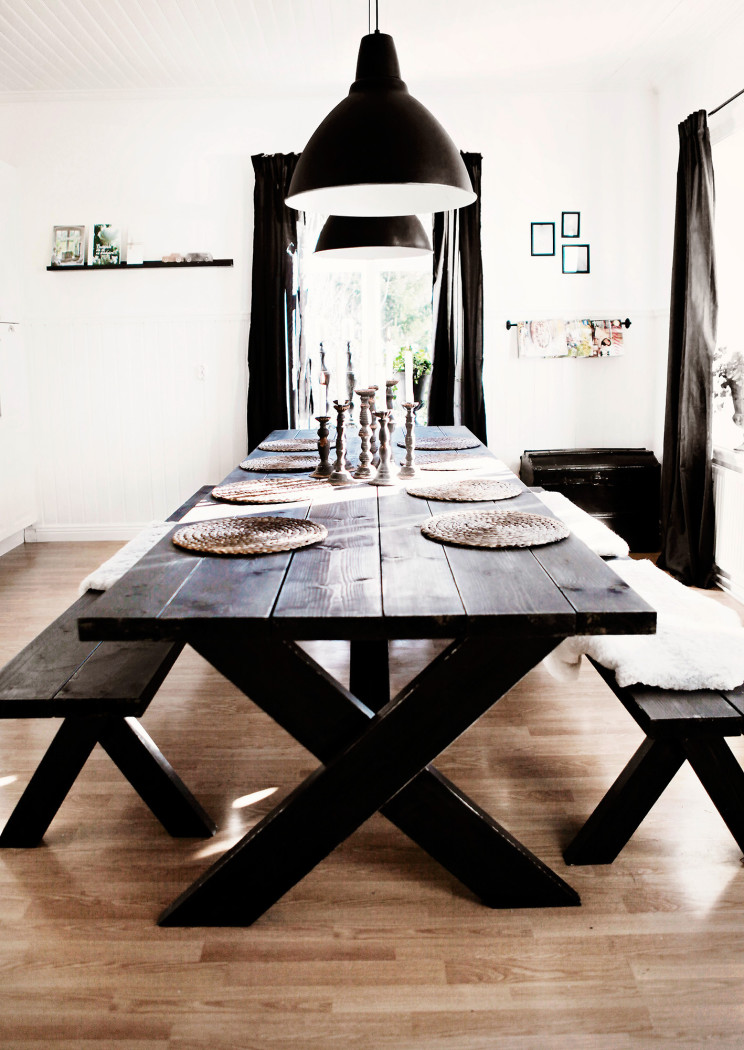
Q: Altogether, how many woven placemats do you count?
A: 8